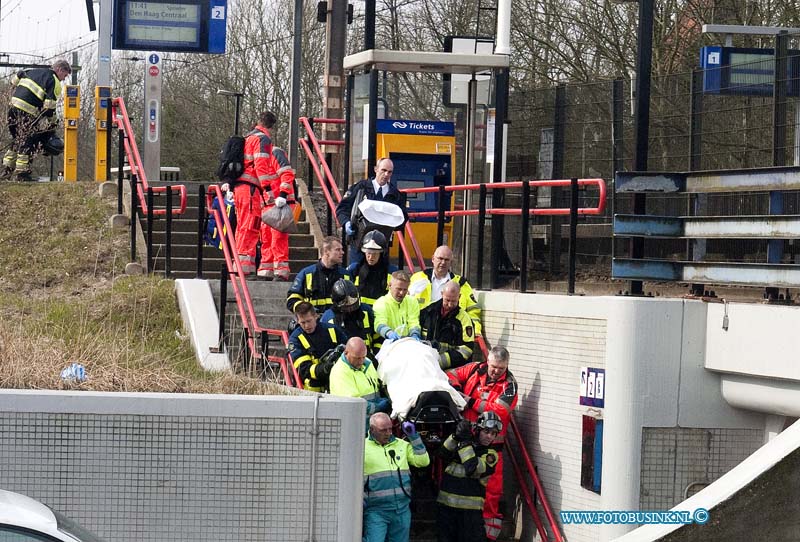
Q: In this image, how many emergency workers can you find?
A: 15